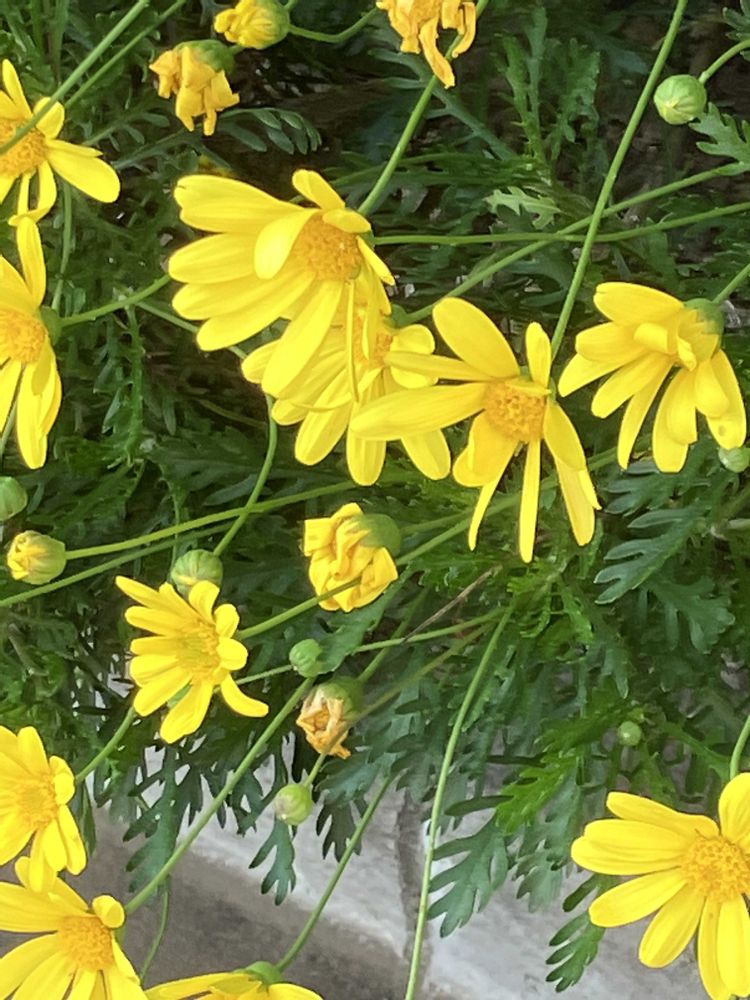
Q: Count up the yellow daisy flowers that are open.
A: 11